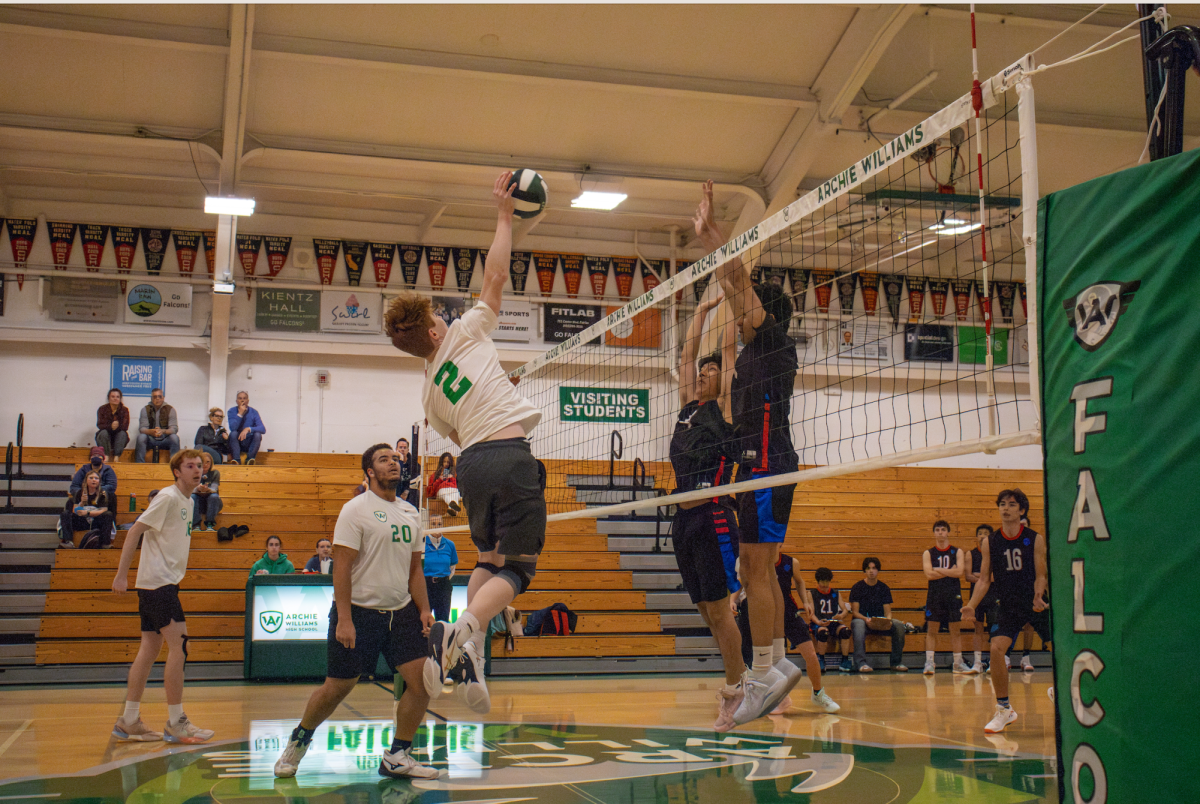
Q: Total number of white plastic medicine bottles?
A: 0